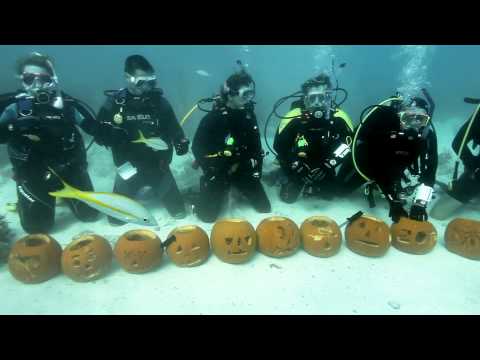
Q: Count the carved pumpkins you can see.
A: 10